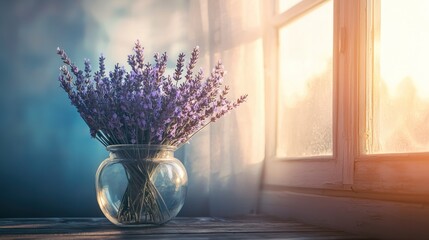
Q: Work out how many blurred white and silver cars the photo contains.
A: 0